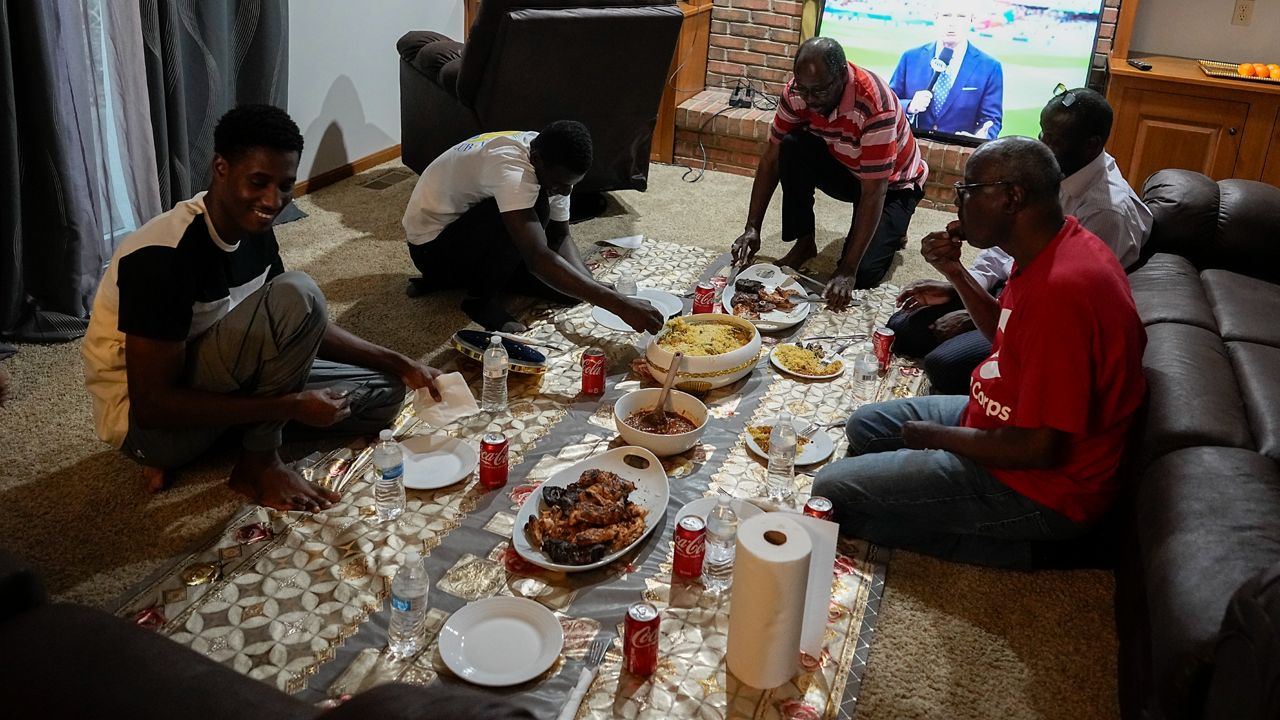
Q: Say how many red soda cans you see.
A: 7